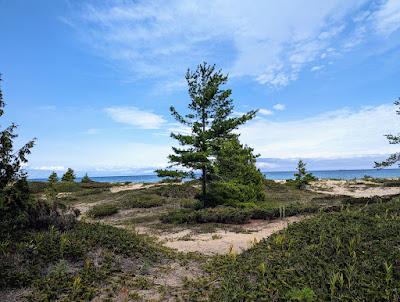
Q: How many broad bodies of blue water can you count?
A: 1